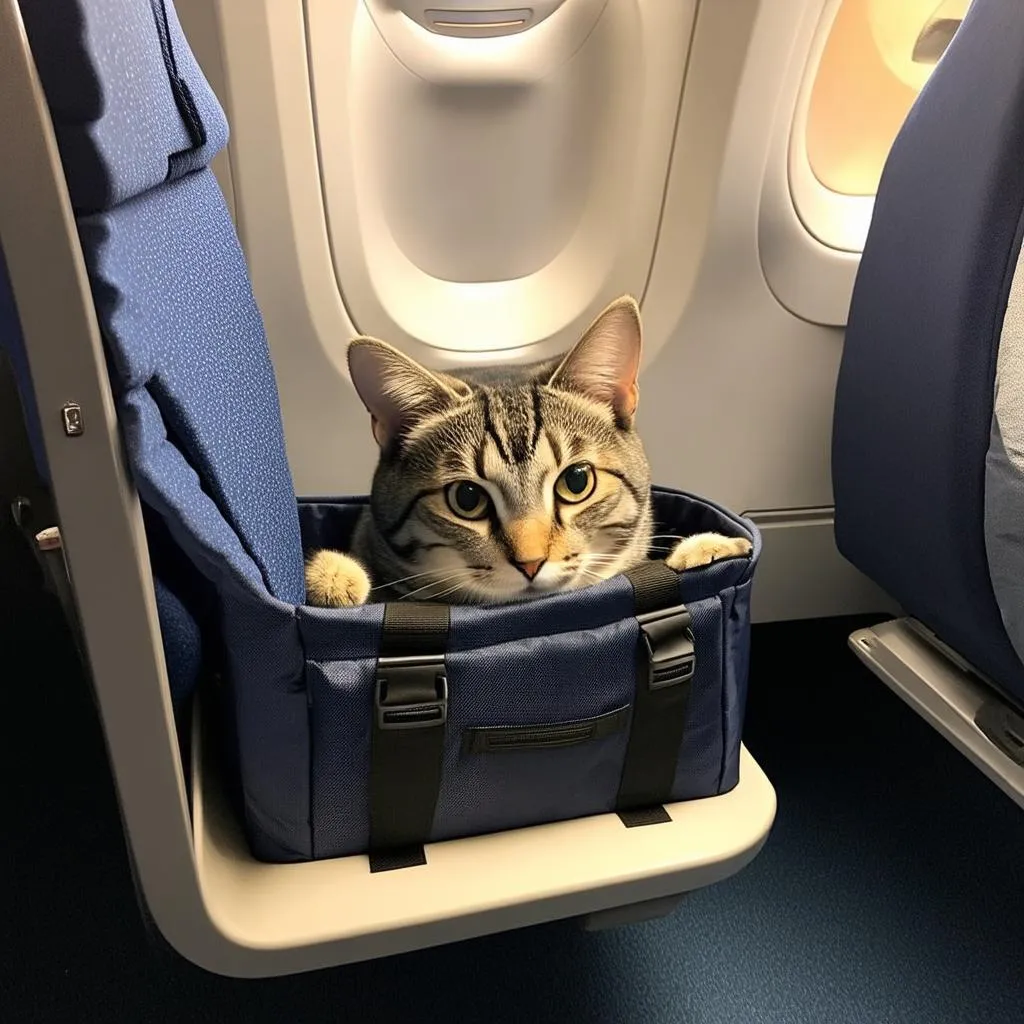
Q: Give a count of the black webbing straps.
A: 2